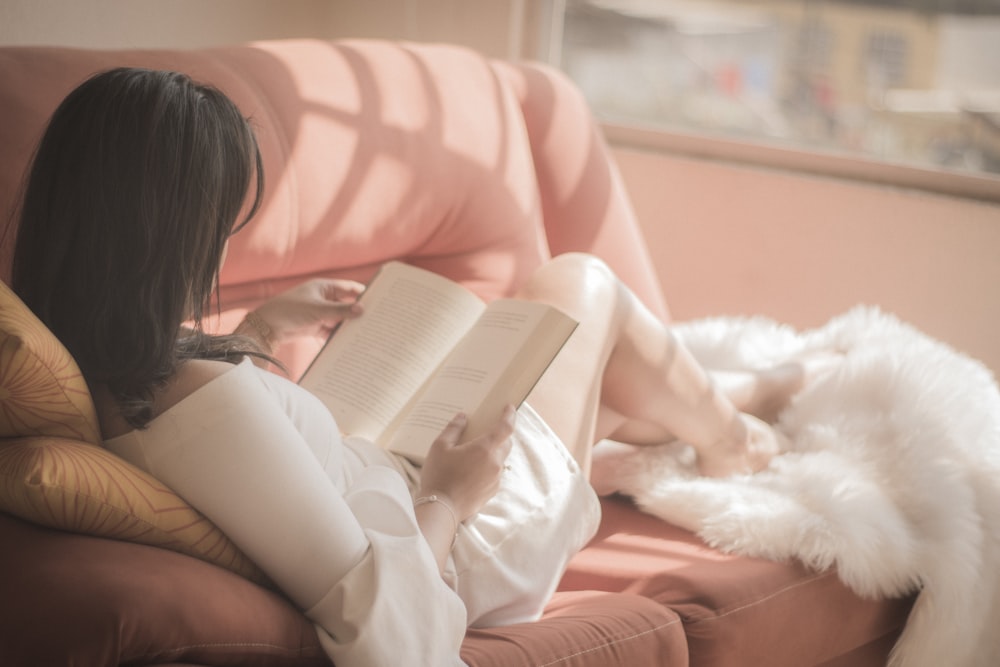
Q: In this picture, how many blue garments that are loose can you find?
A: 0